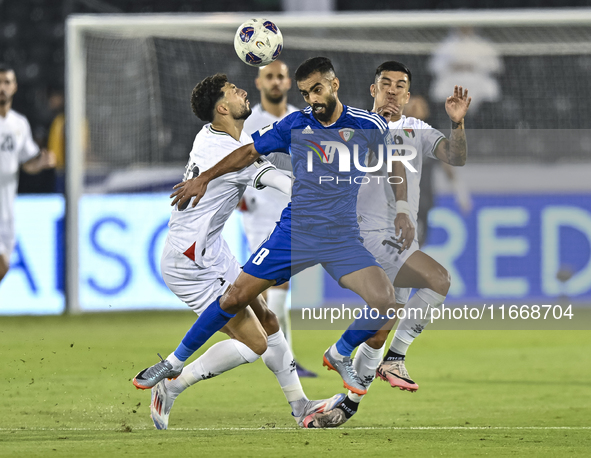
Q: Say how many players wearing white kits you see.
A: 4